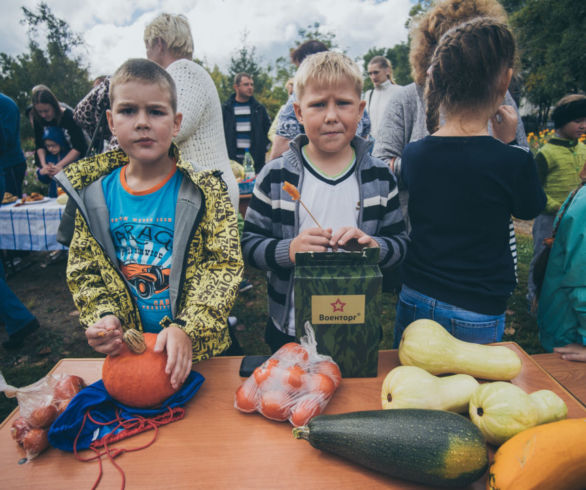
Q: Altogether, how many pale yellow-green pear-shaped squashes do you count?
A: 3